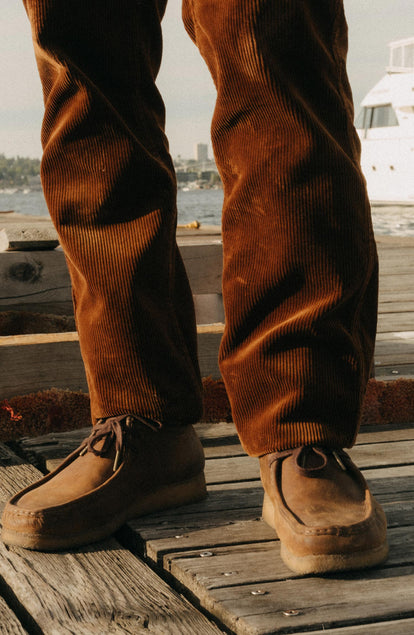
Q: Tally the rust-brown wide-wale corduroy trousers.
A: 1